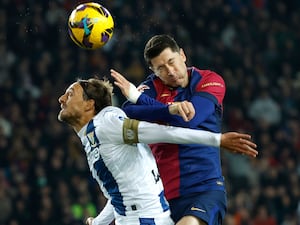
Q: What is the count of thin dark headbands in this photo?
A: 1